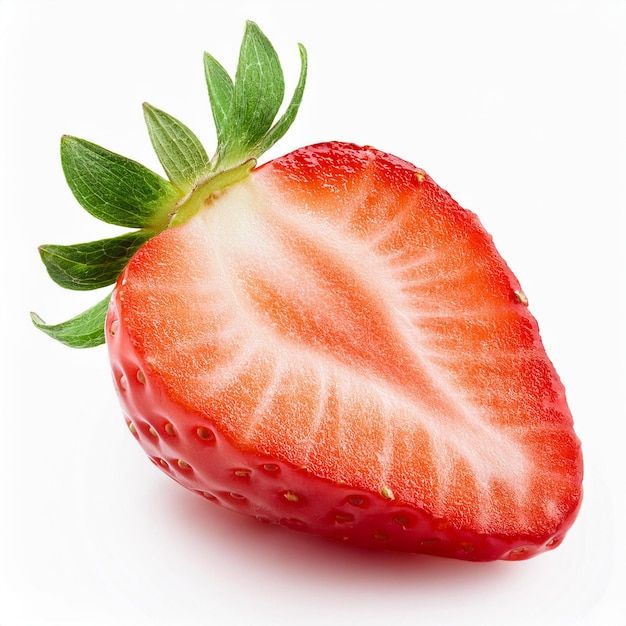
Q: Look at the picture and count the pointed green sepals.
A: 7